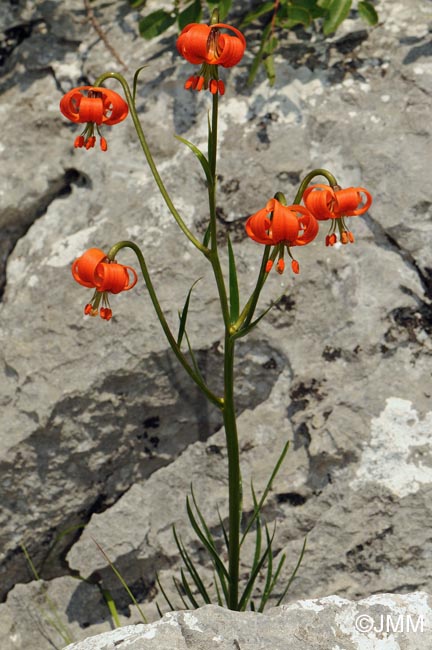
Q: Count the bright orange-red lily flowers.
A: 5